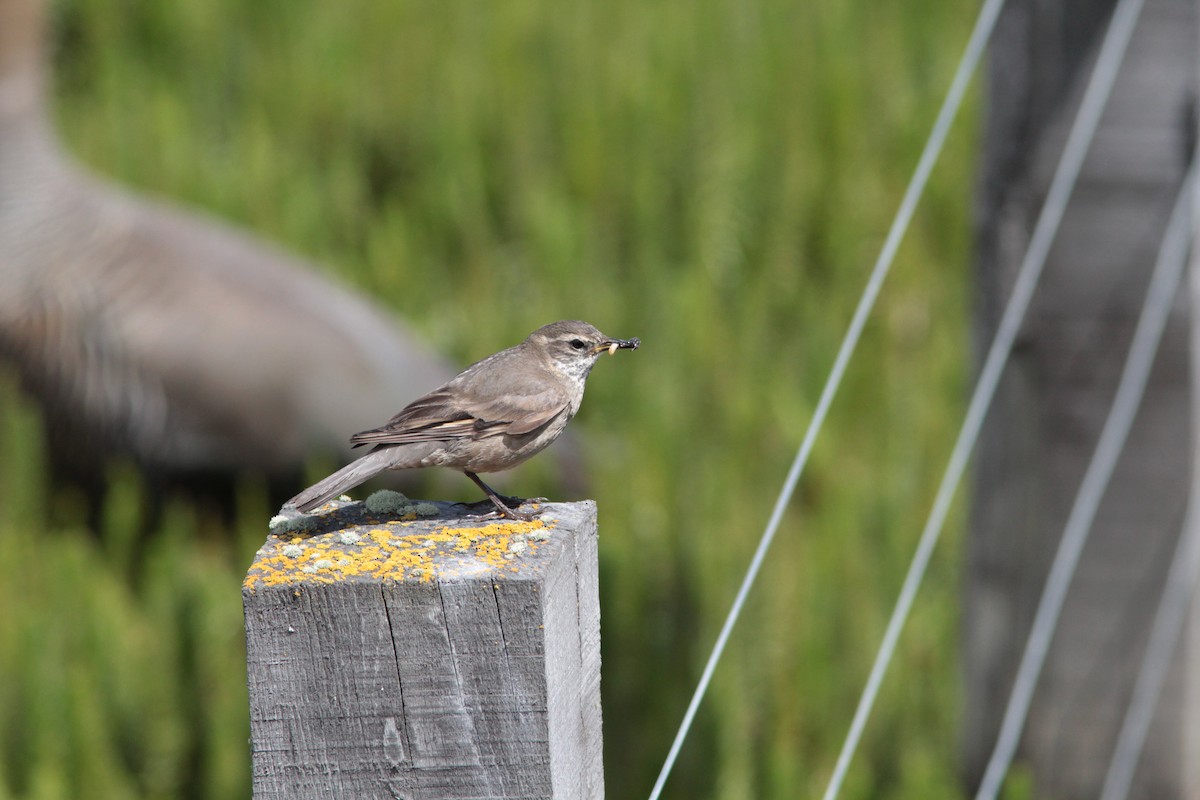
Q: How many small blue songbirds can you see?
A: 0